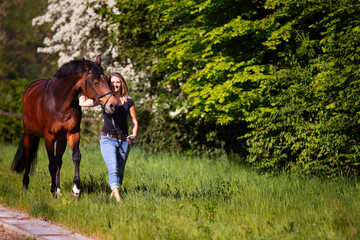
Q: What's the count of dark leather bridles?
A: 1